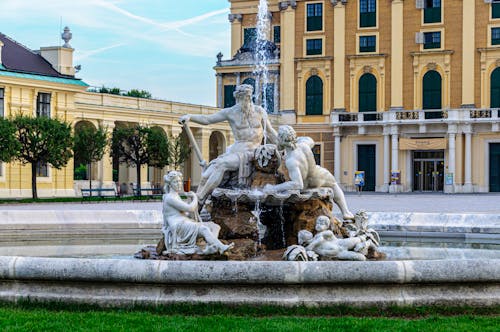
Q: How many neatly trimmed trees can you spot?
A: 5